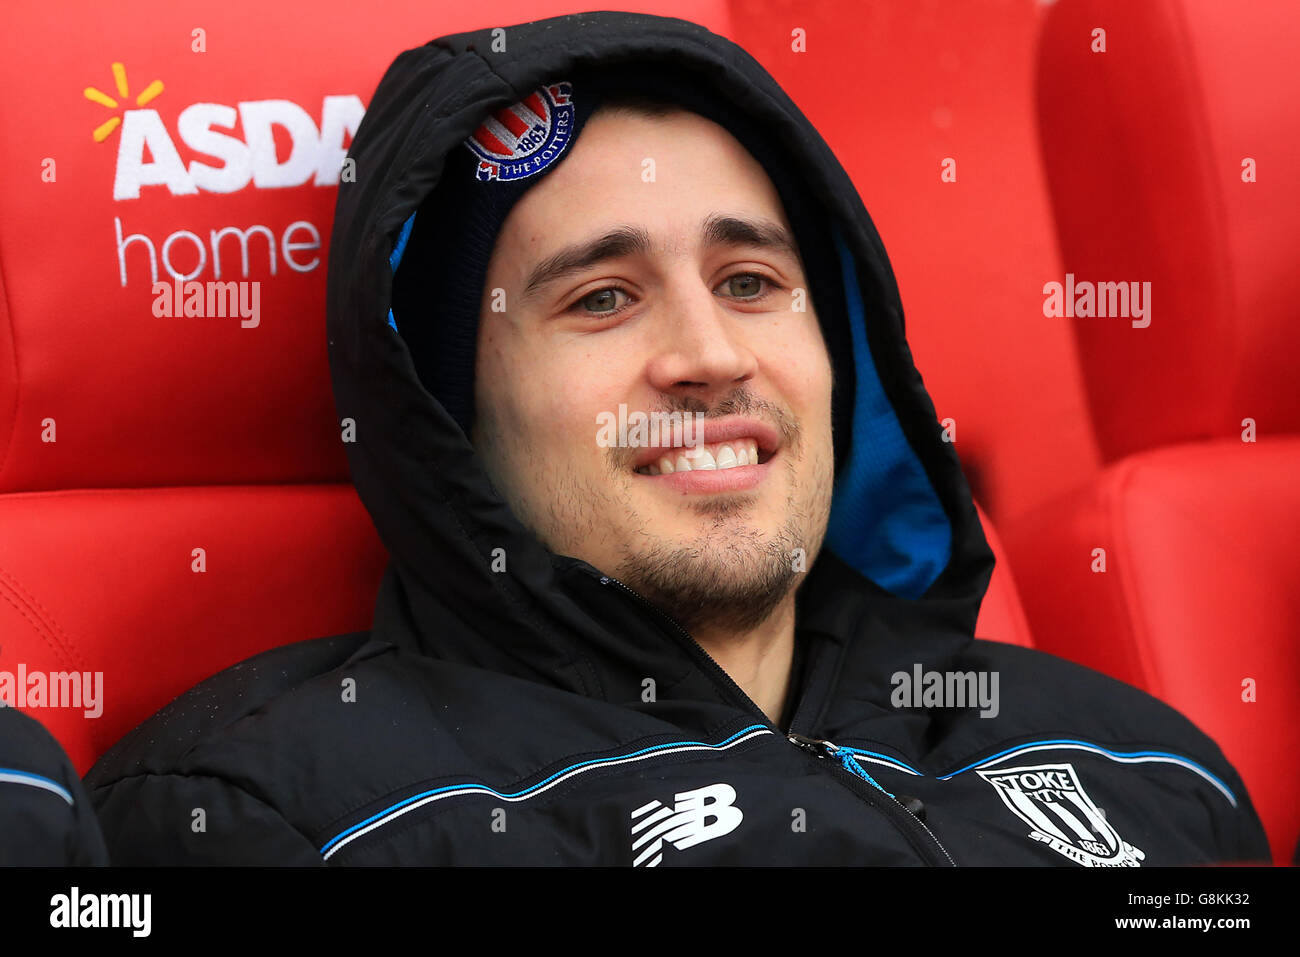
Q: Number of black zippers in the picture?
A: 1